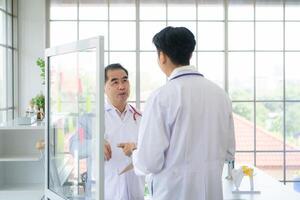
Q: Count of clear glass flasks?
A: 0